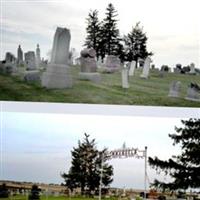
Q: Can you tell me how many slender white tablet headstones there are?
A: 3